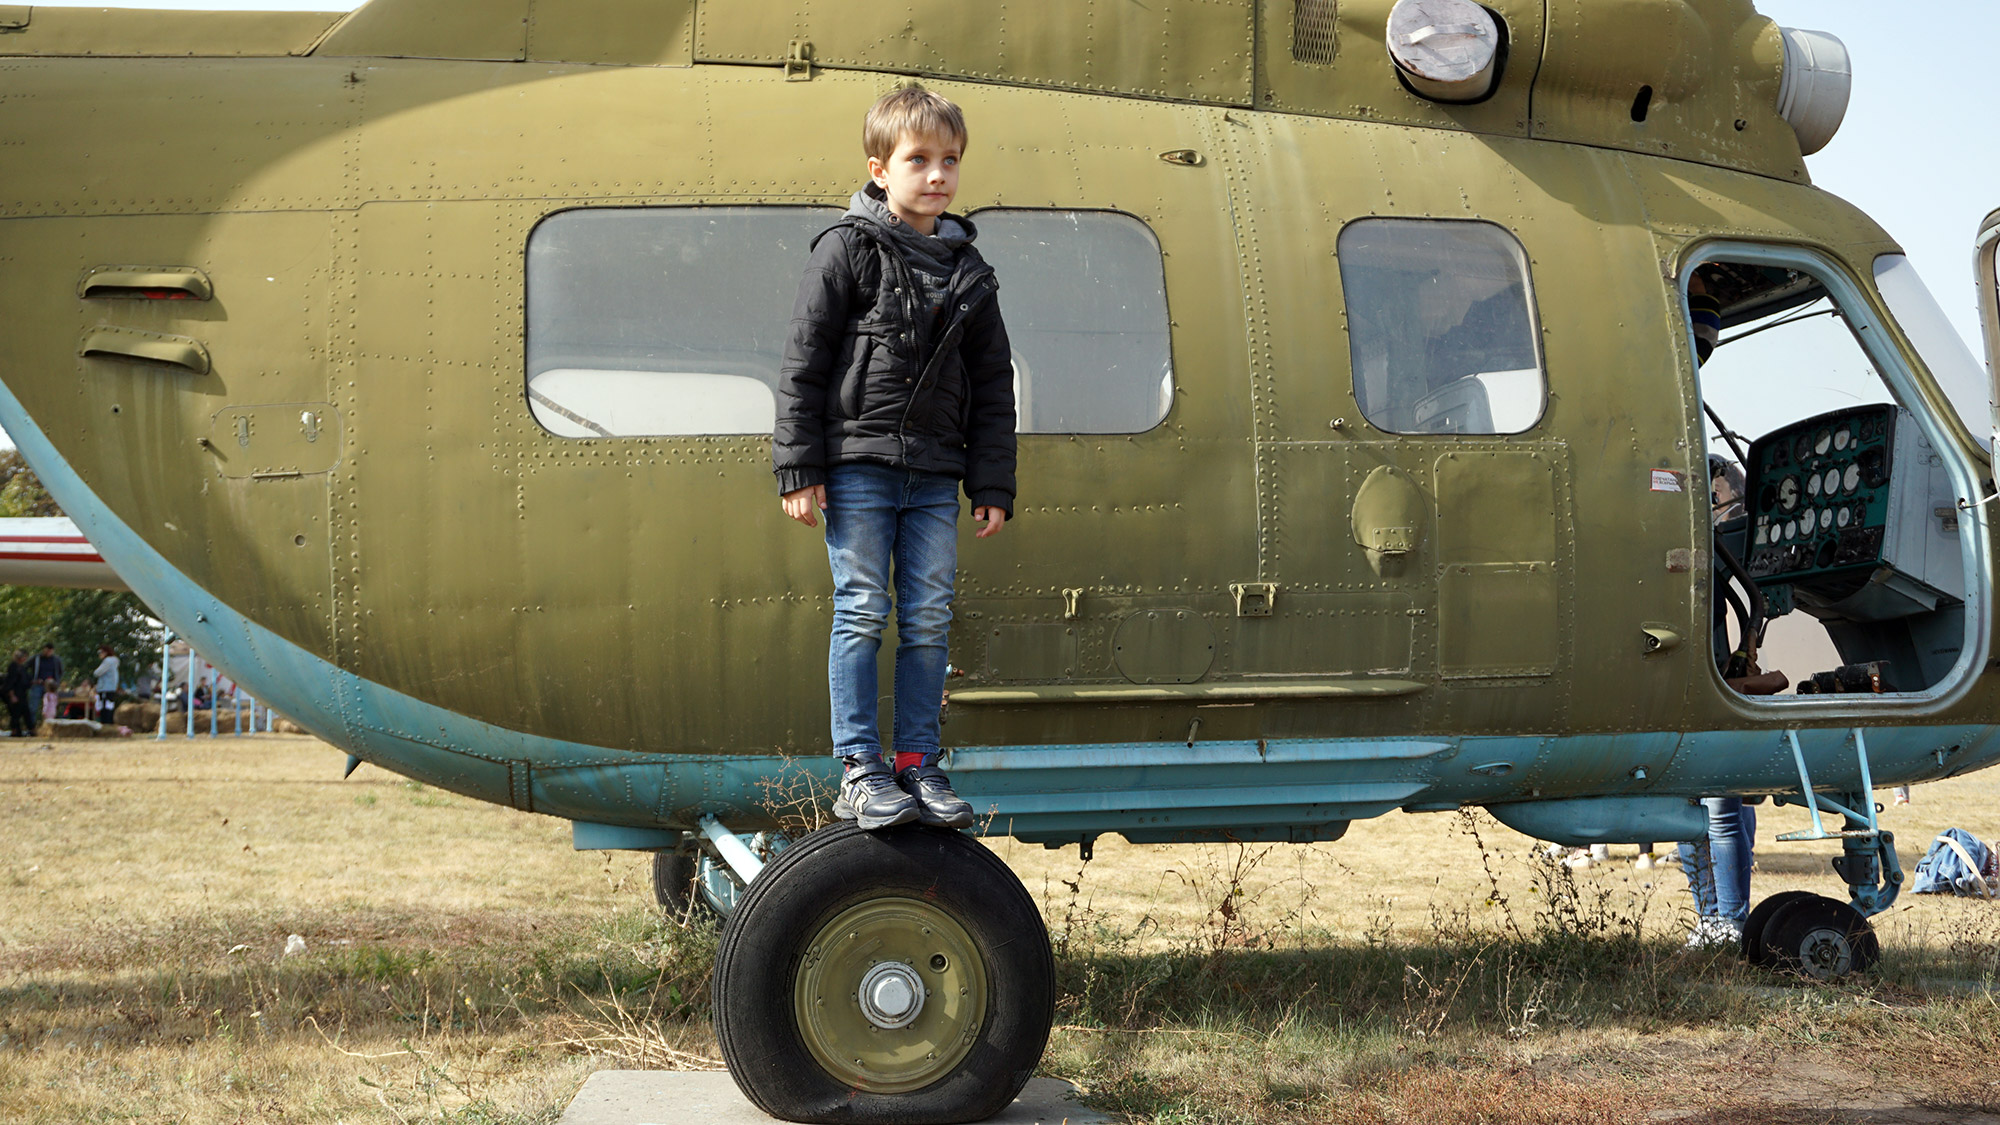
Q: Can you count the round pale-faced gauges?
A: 11